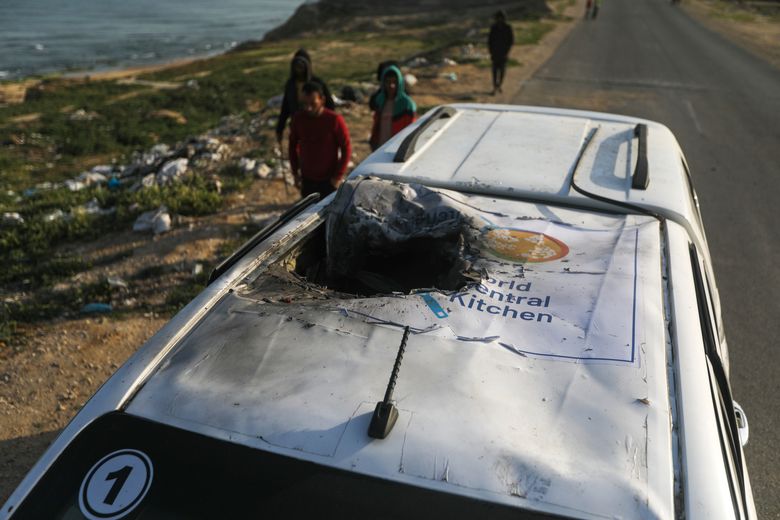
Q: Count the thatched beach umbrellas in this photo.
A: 0